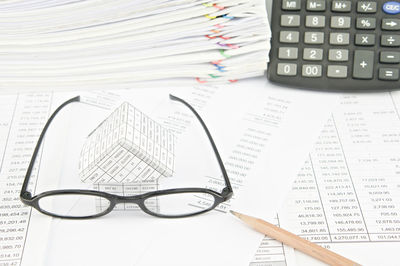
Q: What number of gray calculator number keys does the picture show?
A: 11